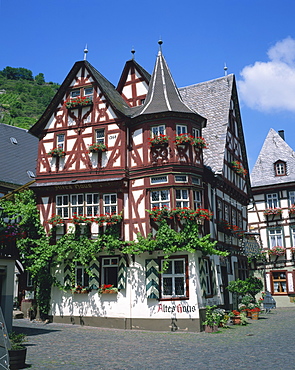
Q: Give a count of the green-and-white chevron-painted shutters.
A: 6